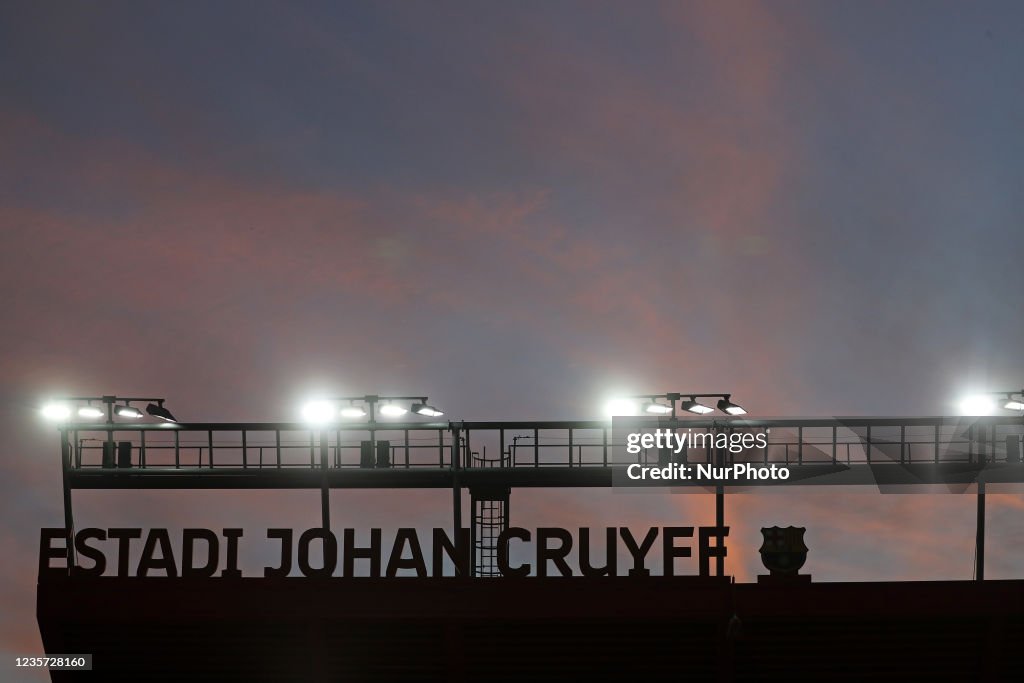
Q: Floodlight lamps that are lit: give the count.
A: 14